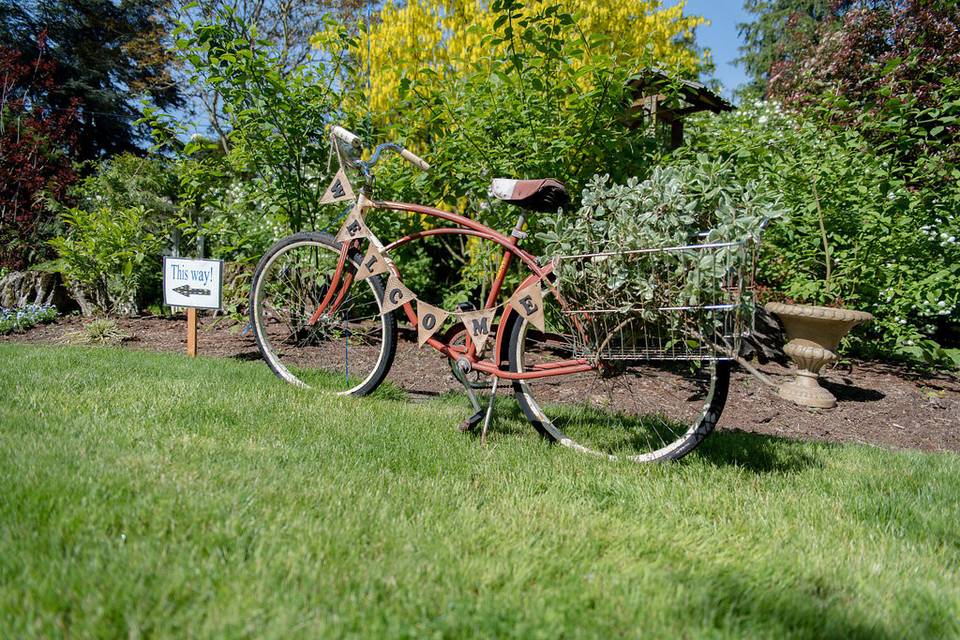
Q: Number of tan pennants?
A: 7